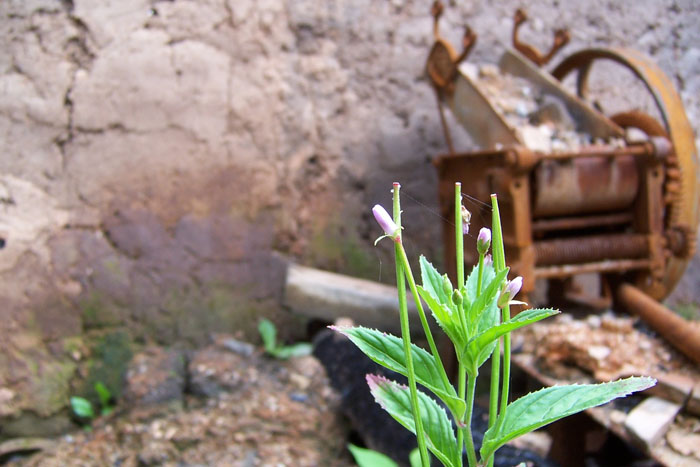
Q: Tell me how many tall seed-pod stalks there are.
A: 3